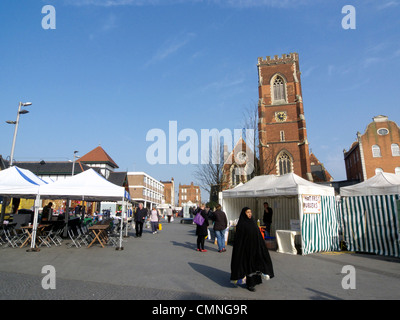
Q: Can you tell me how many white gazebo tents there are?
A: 4